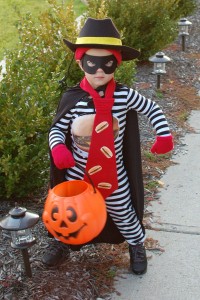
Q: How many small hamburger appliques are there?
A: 4